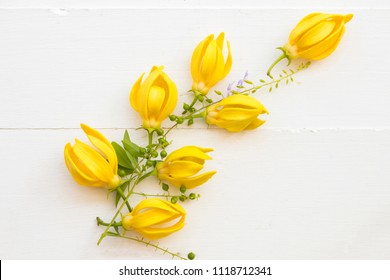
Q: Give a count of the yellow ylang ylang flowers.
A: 7